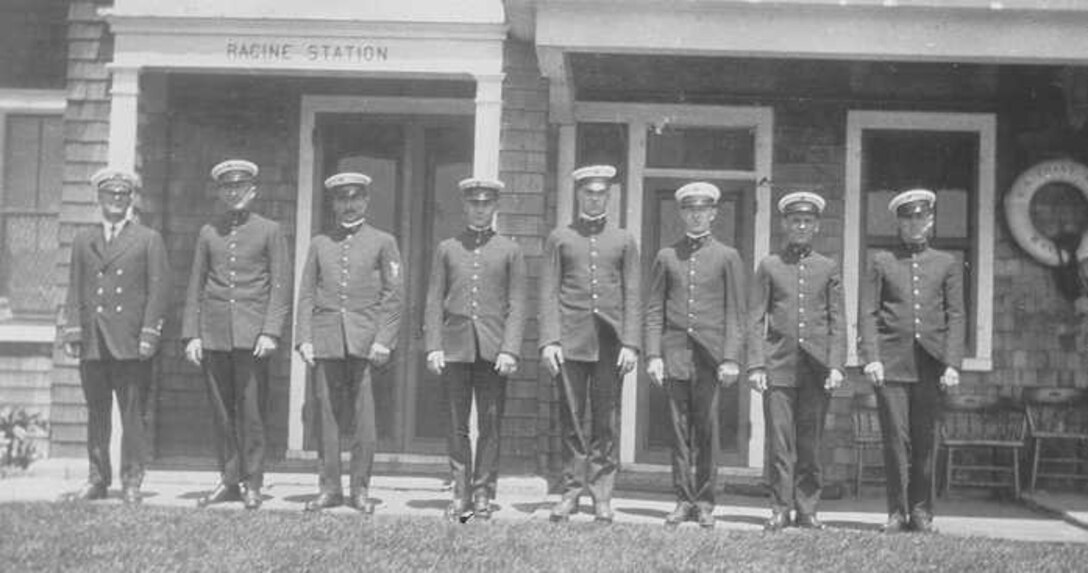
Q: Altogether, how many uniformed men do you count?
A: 8